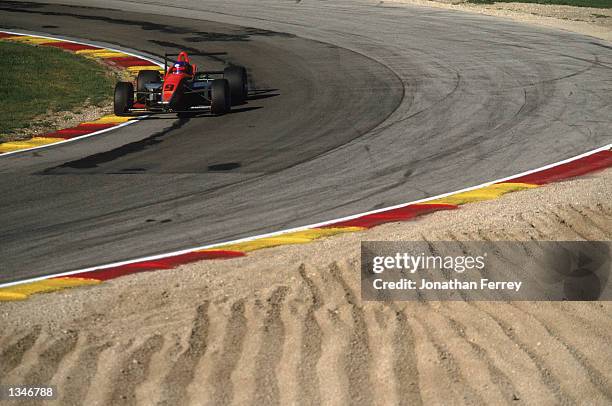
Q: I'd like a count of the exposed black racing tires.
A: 4